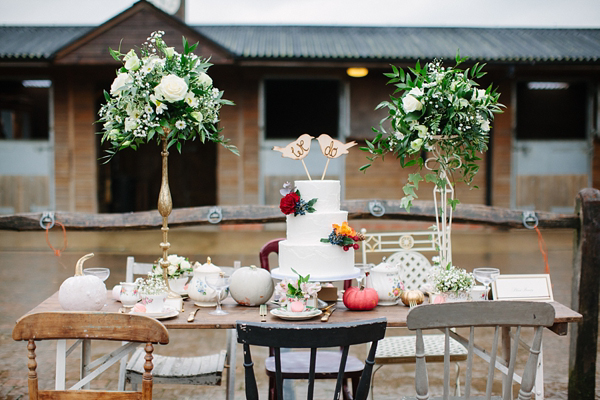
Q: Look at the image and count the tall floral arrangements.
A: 2